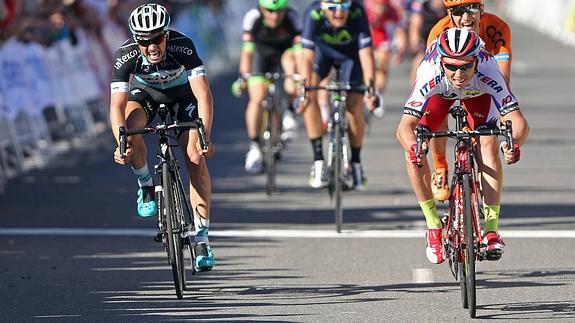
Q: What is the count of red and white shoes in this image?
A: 2